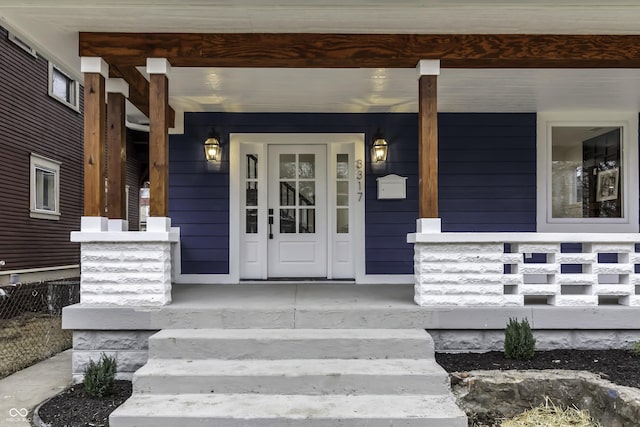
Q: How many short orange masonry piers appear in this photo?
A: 0